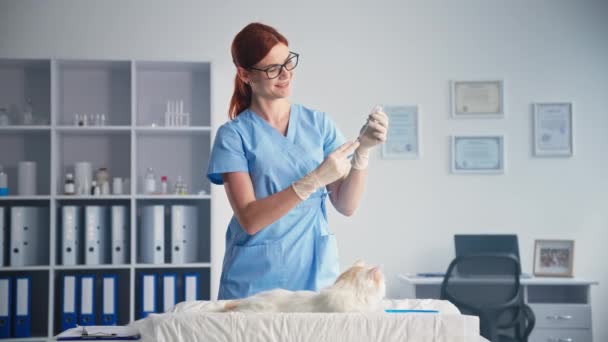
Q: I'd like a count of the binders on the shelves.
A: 15